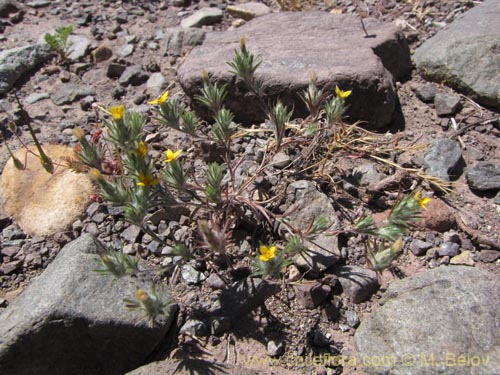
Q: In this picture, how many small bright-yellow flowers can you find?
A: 8